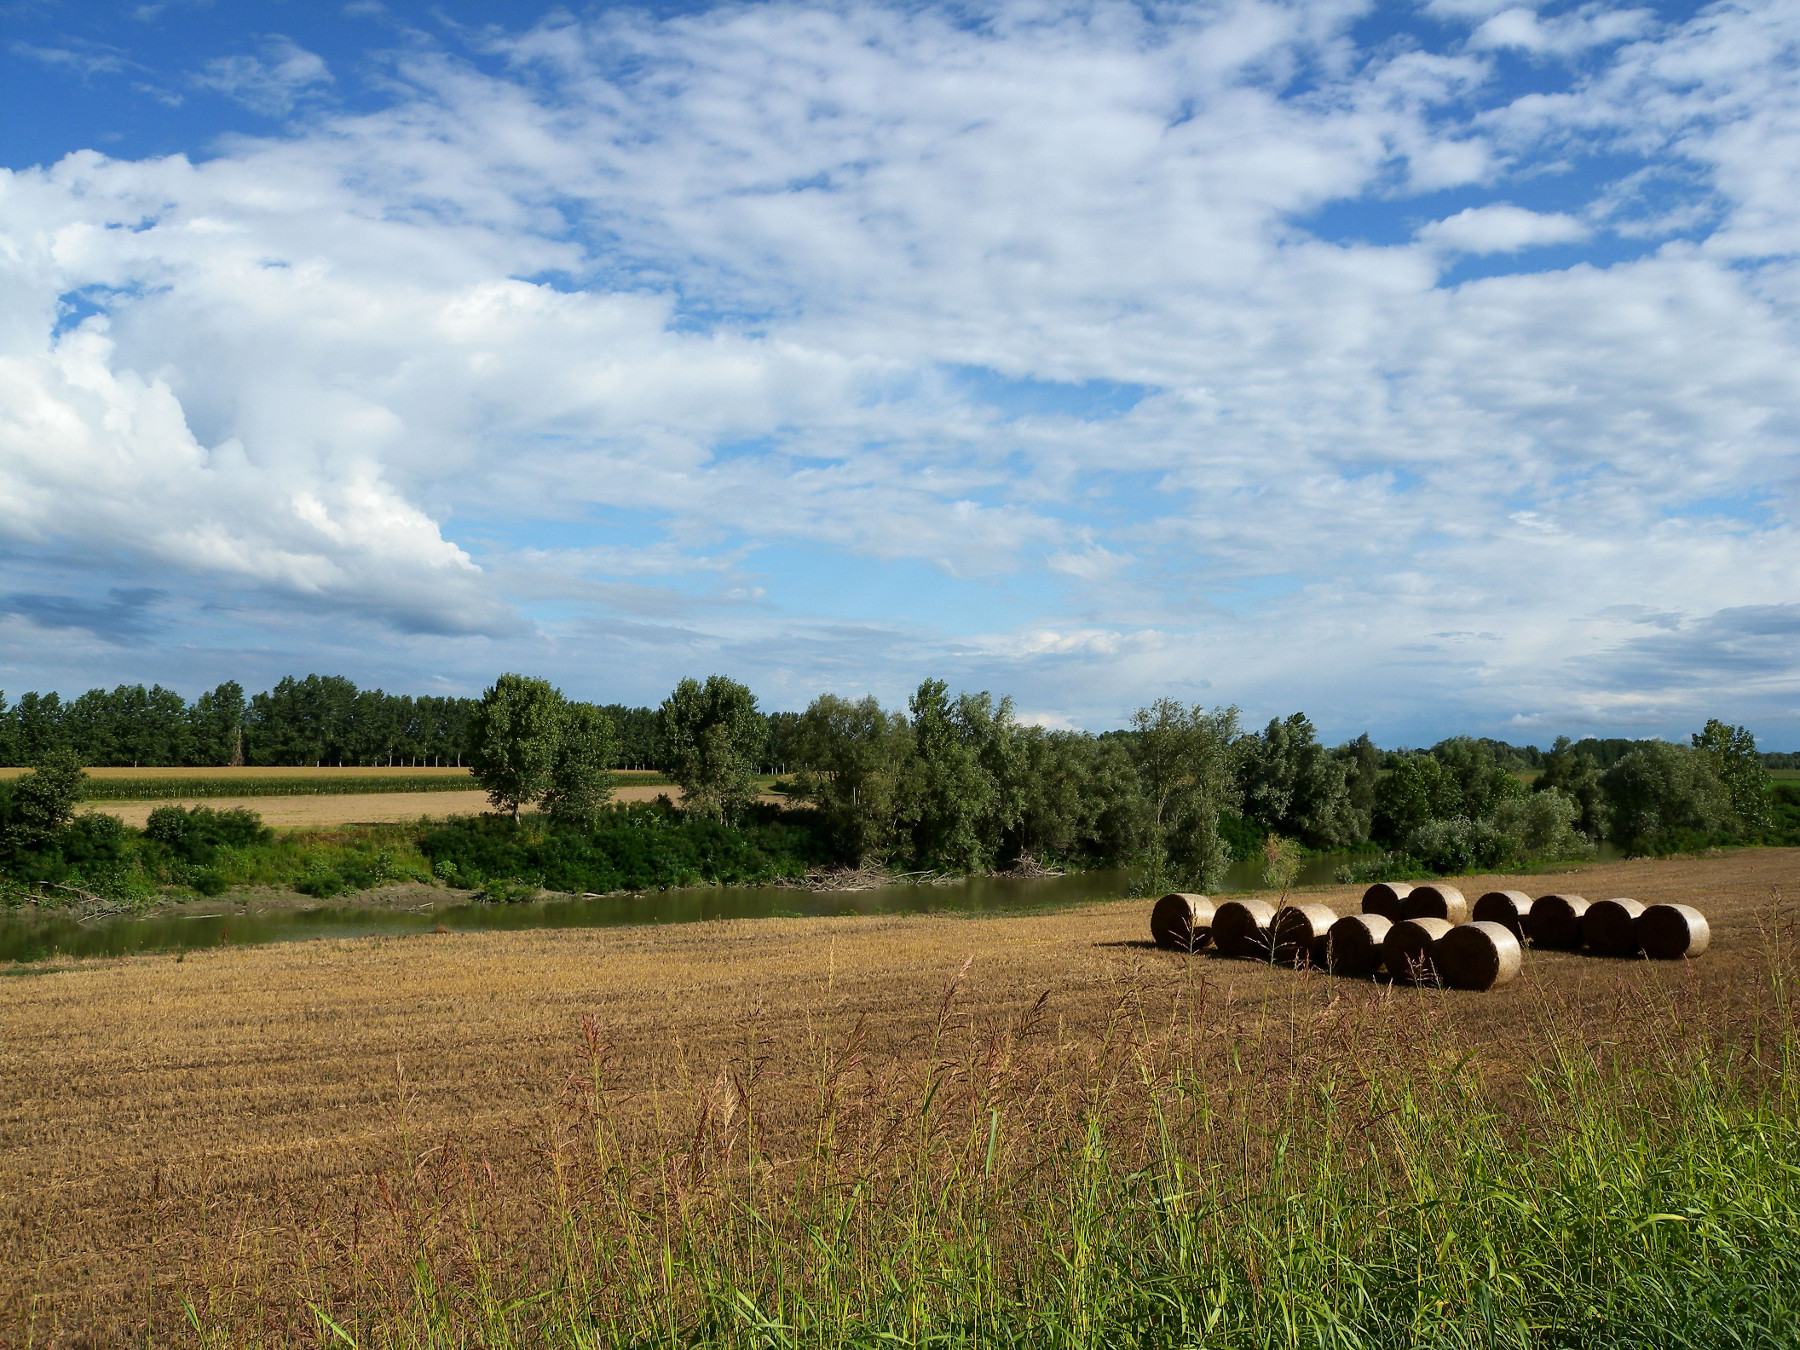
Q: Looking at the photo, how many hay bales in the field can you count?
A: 12